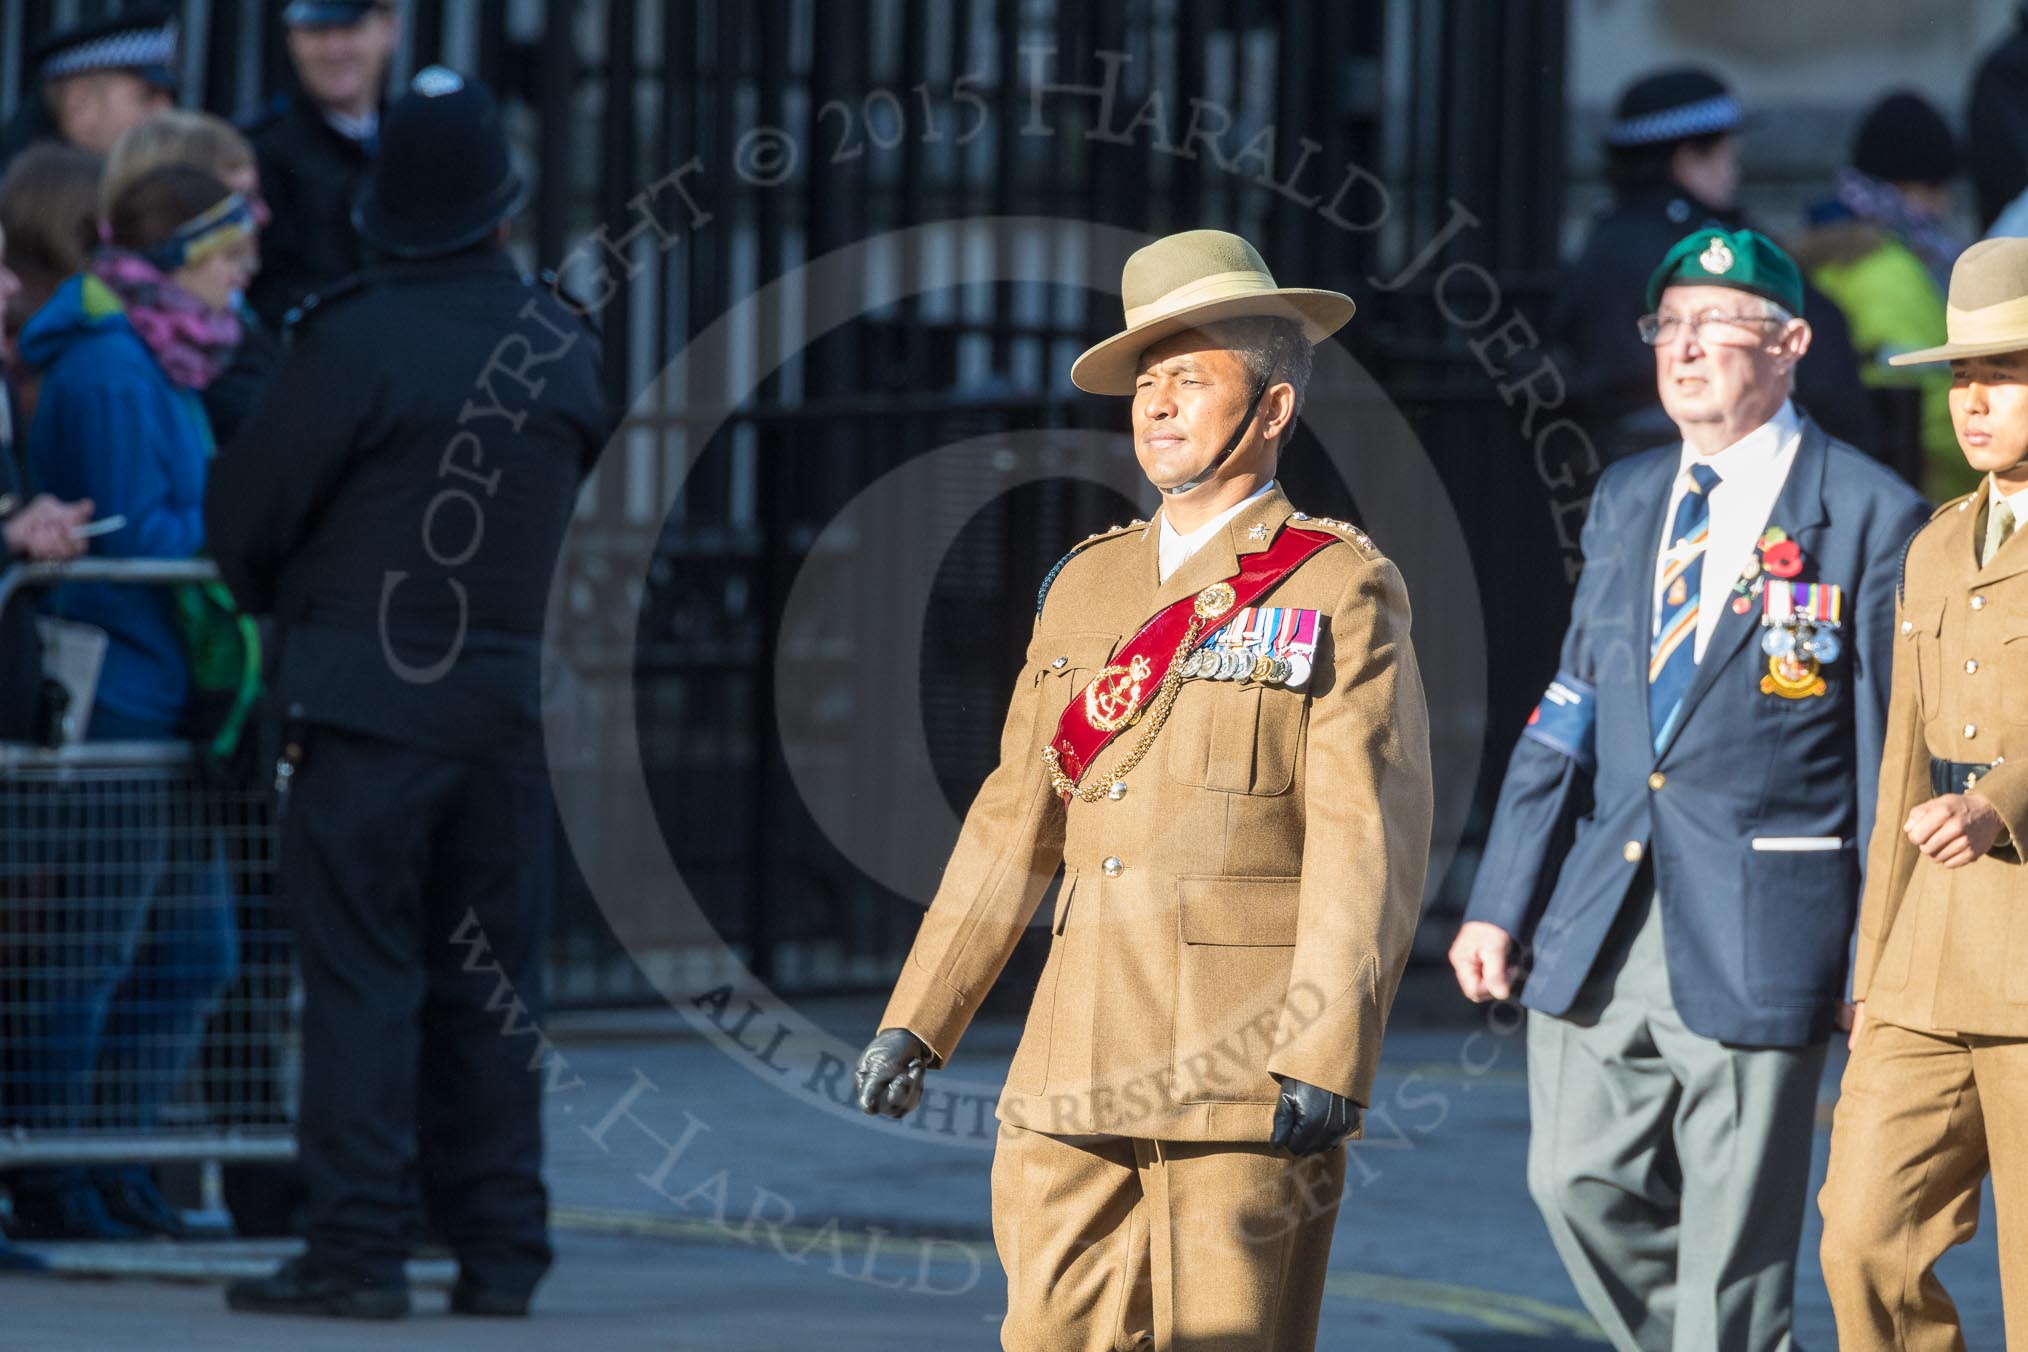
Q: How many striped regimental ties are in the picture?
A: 1